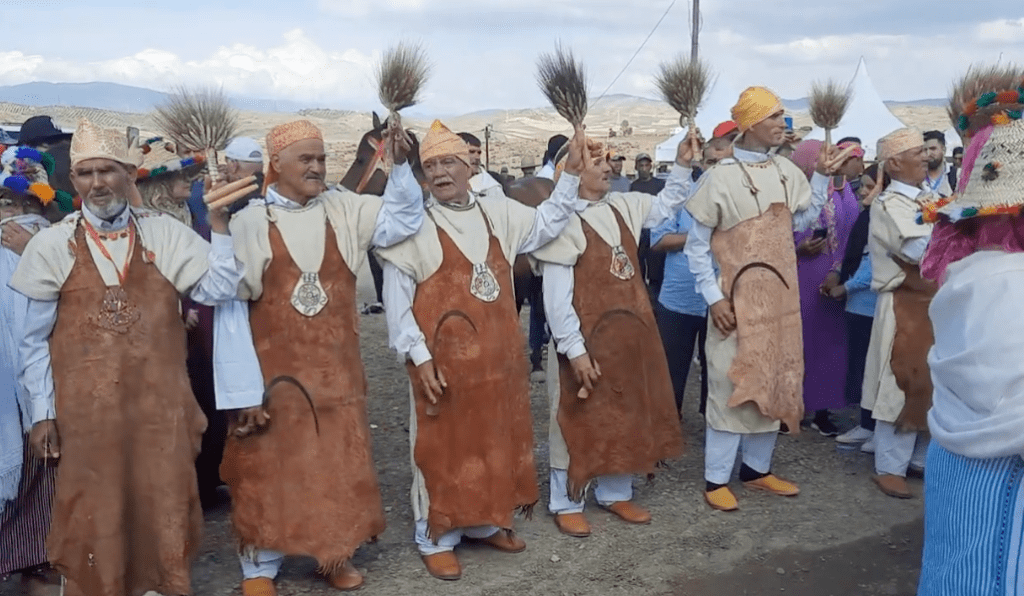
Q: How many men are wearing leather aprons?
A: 6